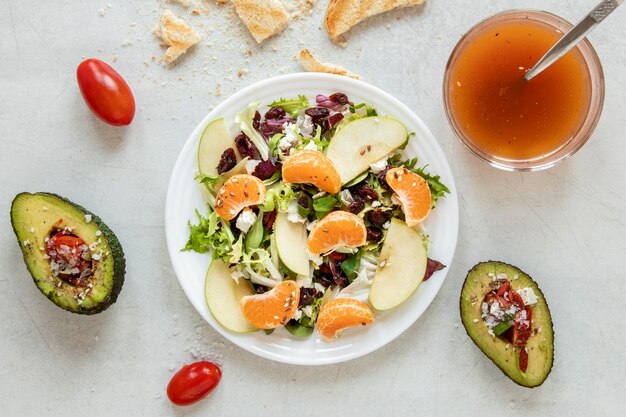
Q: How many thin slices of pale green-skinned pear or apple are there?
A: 5